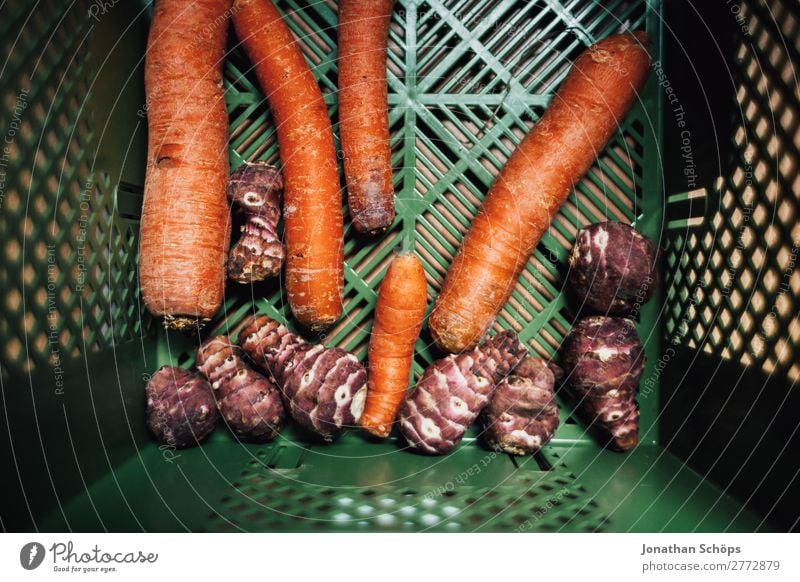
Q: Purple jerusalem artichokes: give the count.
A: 8